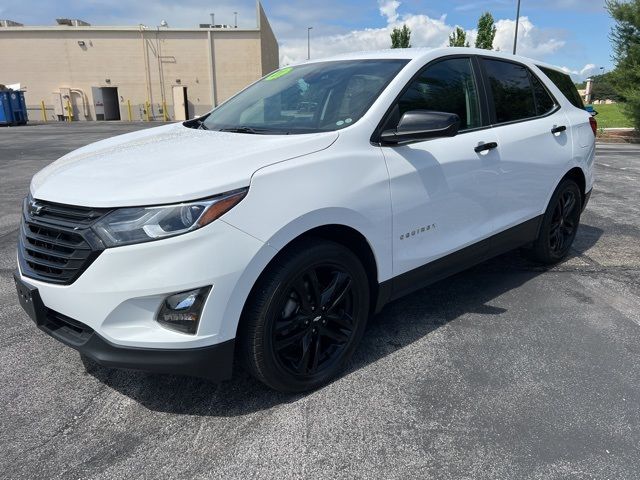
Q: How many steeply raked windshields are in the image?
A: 1